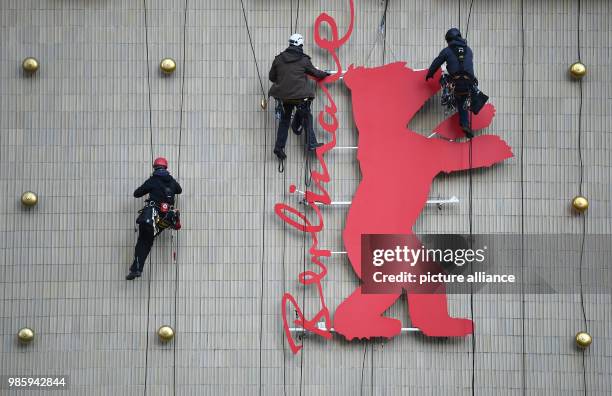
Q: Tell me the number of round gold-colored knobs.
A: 8